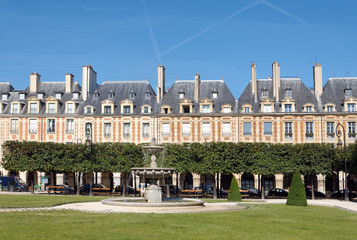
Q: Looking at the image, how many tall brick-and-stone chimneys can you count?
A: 8